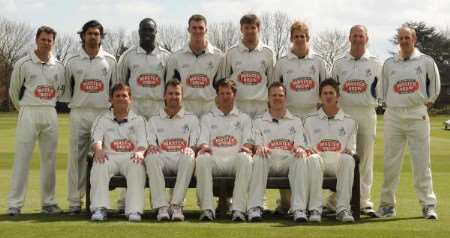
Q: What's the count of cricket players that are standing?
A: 8